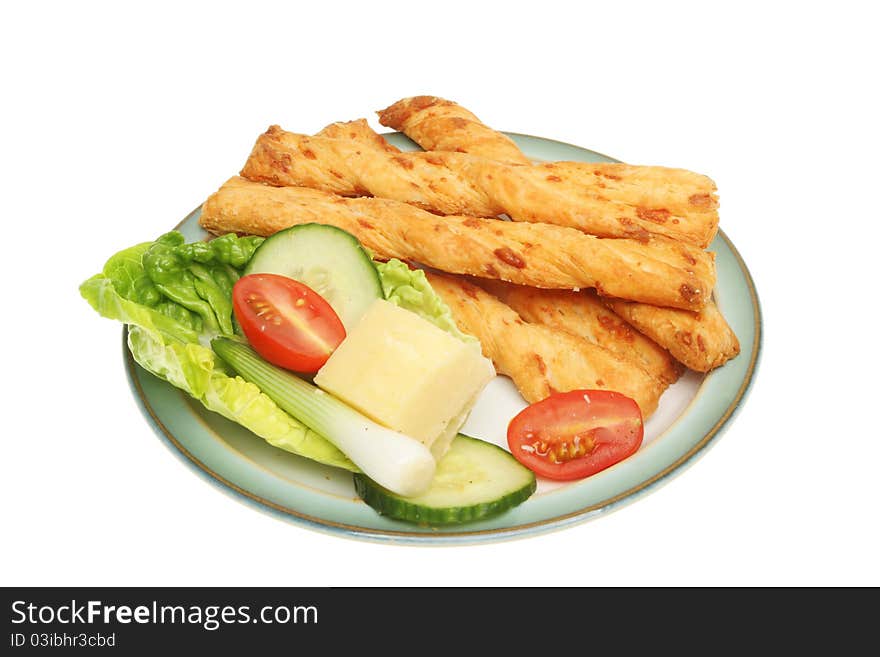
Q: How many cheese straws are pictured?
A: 5